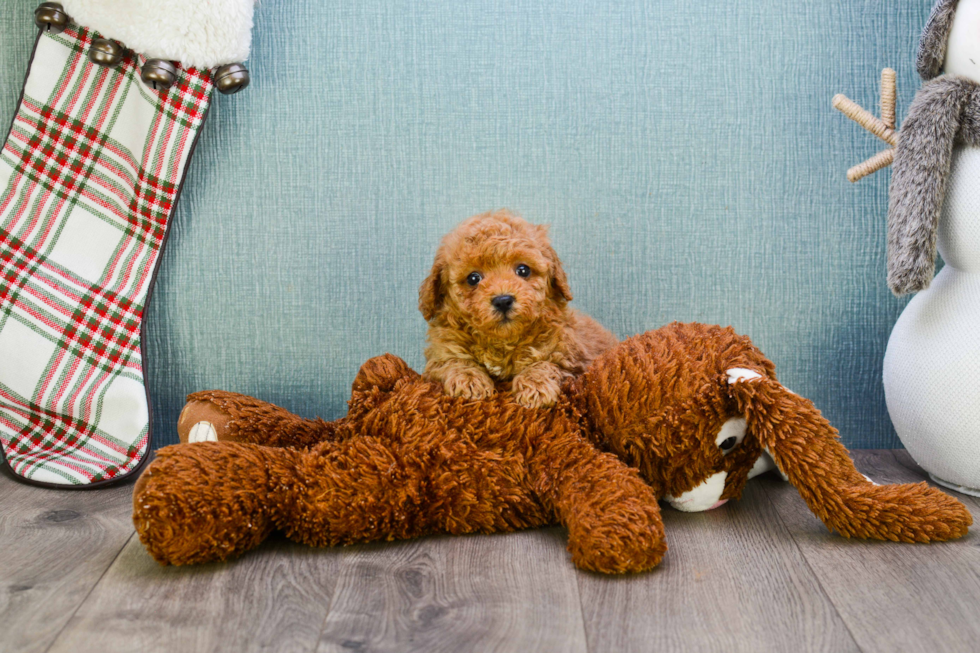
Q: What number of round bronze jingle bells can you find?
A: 4